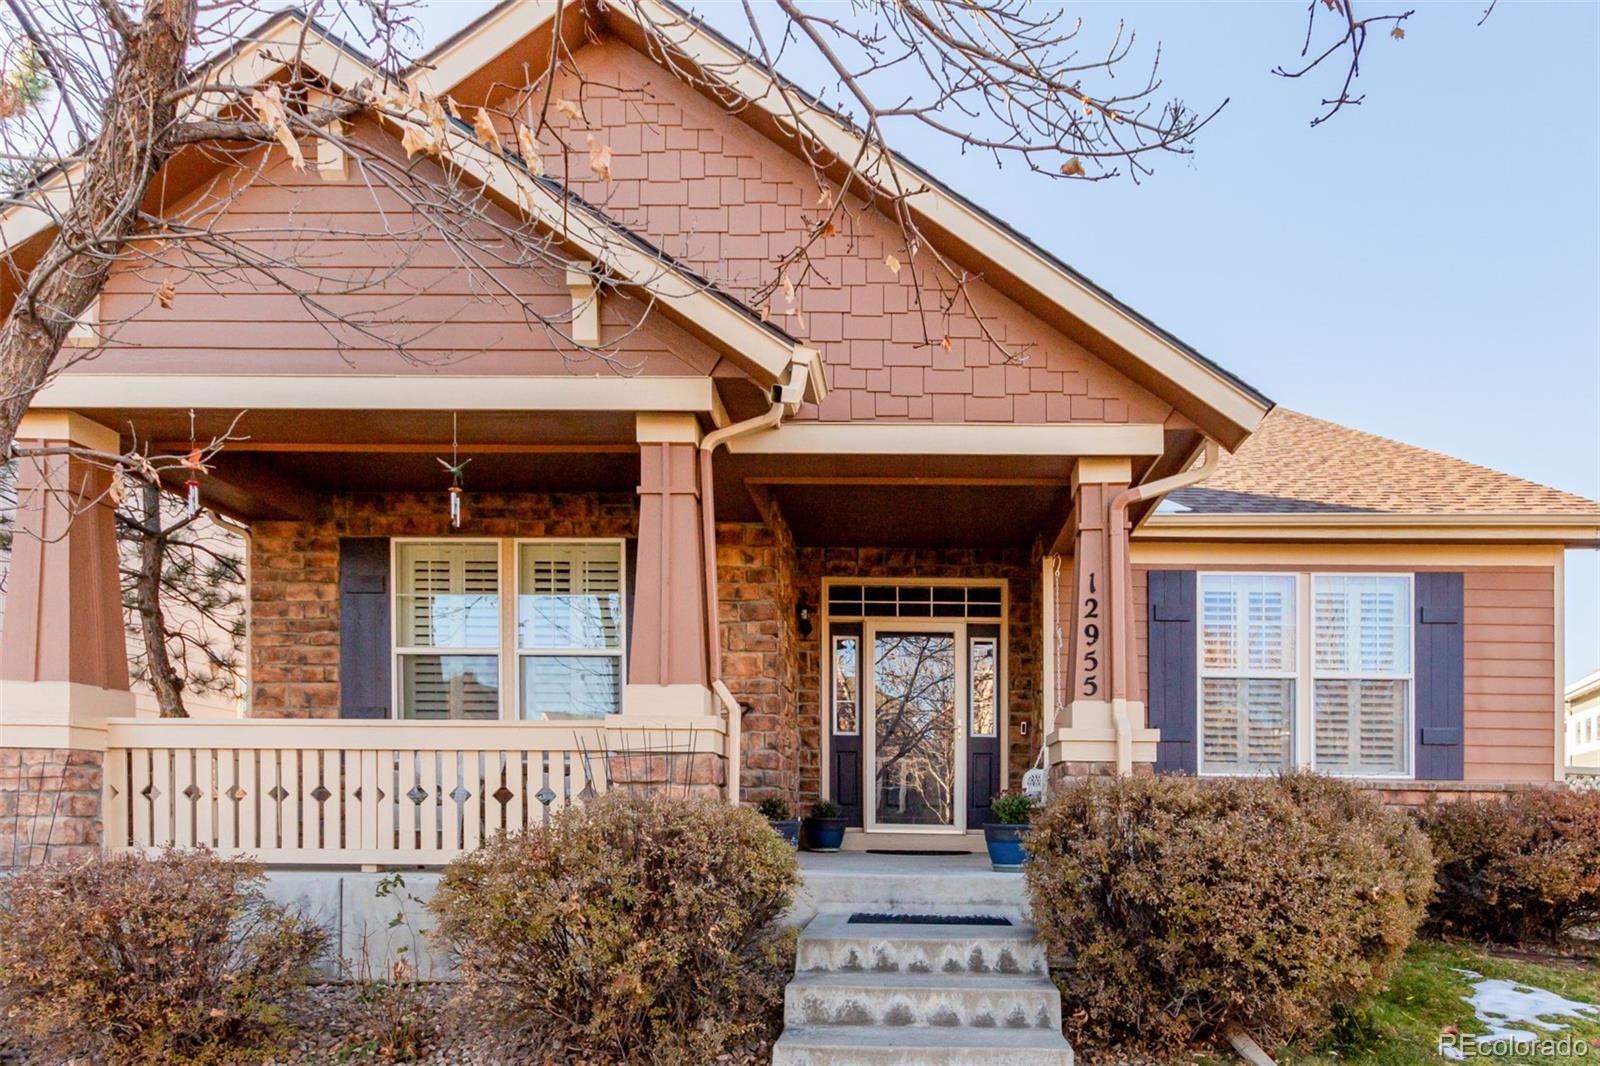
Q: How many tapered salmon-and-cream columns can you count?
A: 3